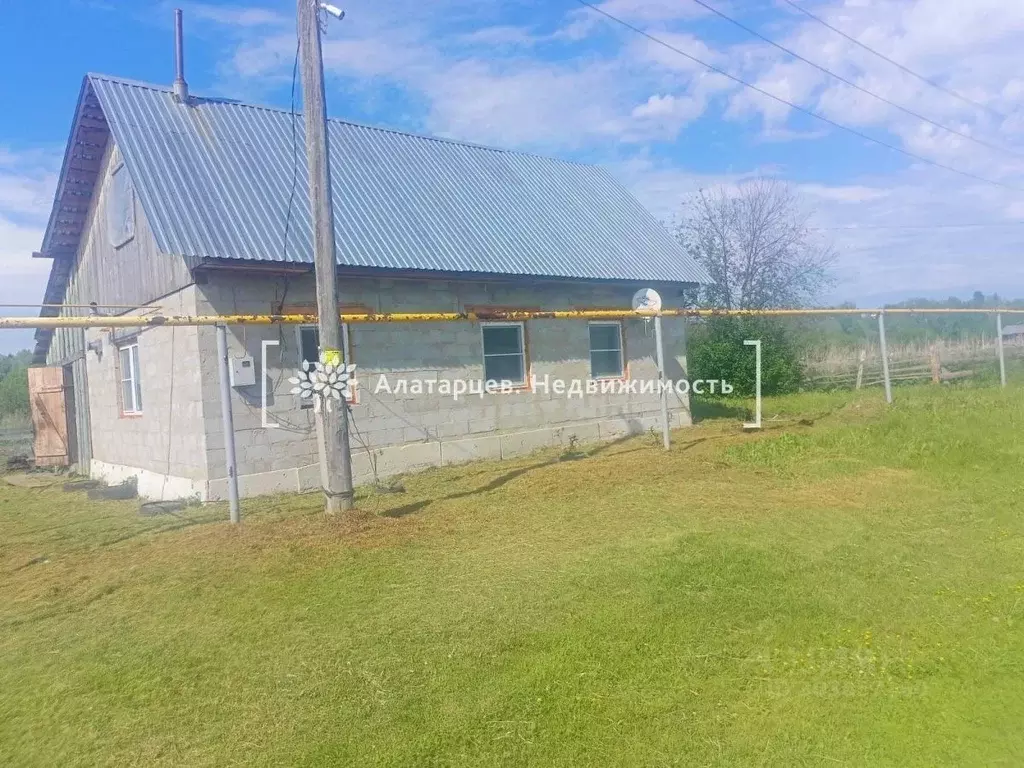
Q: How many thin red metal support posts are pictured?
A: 0